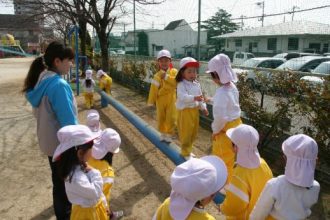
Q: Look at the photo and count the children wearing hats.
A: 11